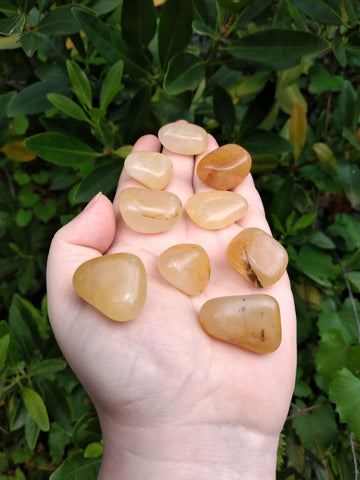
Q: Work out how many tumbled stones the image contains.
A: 9